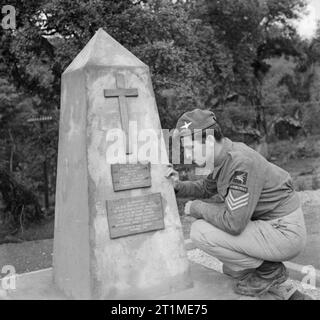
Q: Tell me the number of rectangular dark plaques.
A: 2